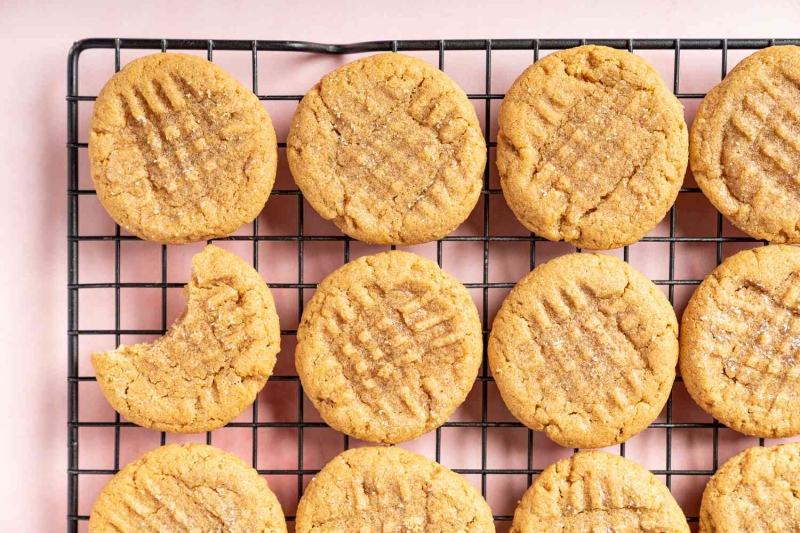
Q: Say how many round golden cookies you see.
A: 12